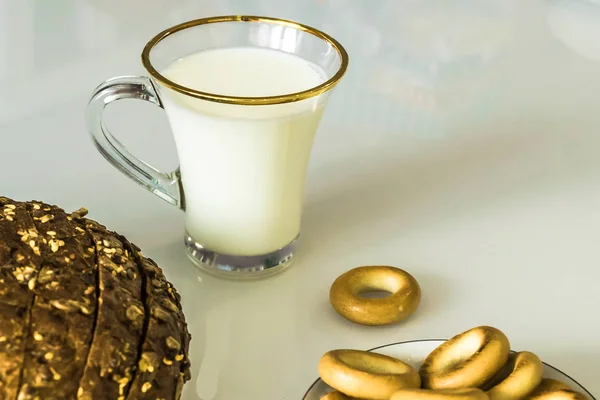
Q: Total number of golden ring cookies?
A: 7